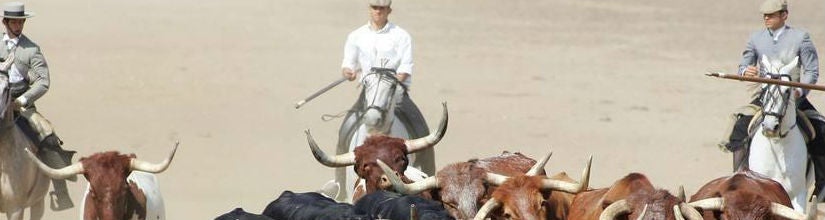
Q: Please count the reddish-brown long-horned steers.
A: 6